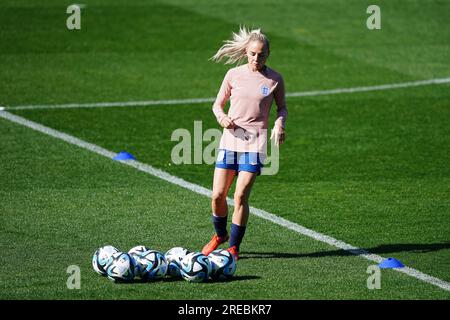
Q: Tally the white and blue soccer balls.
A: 7